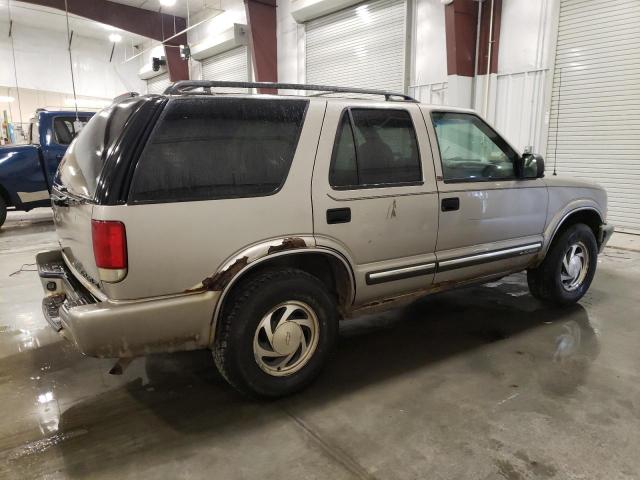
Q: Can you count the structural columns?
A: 3